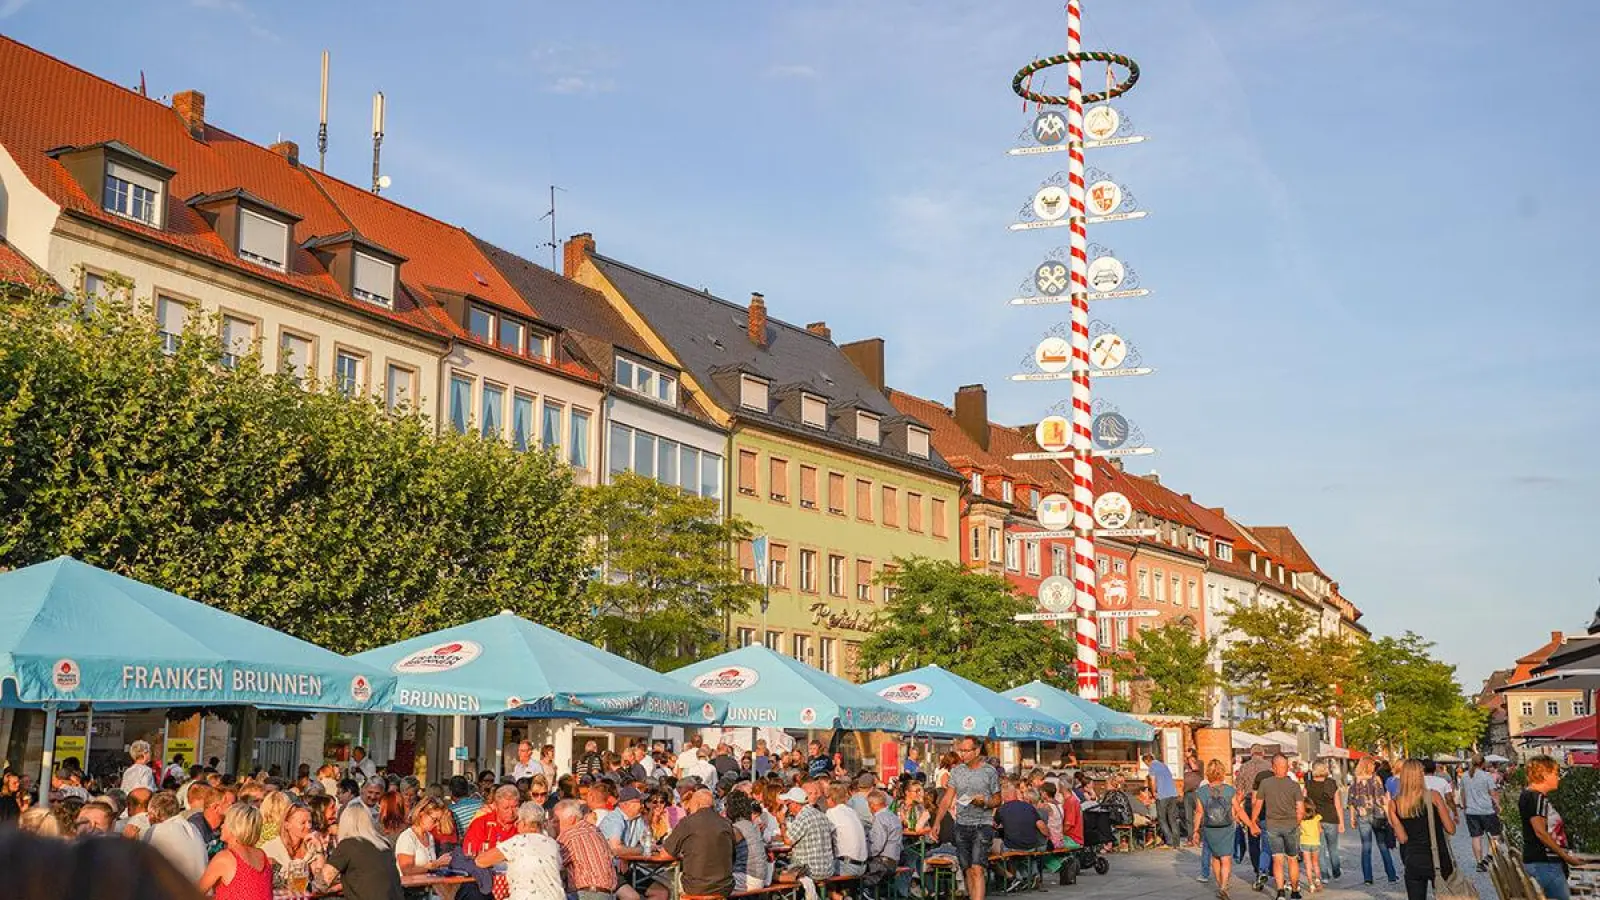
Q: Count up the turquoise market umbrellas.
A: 5